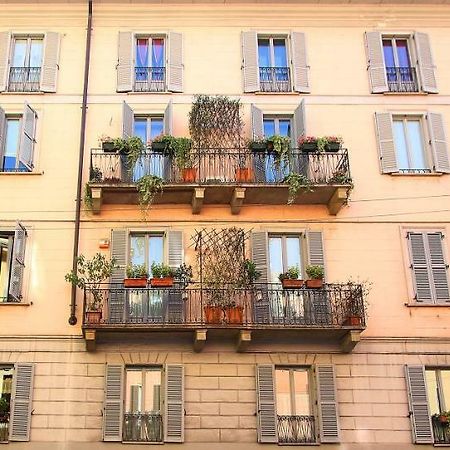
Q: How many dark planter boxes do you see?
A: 5